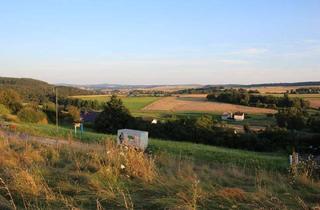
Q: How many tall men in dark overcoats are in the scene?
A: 0